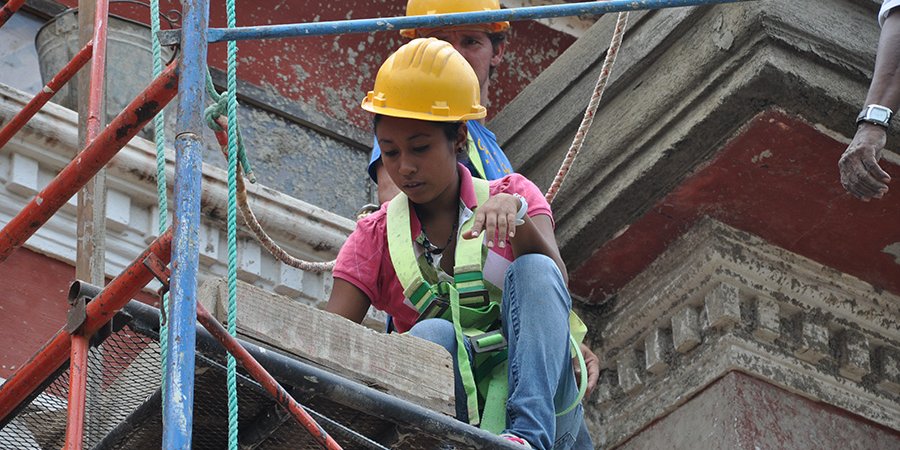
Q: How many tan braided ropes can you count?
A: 2